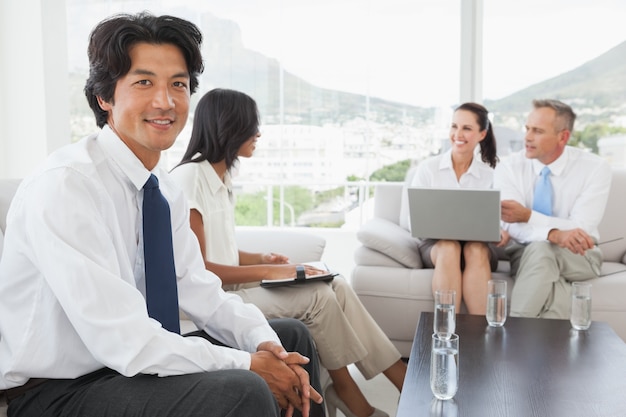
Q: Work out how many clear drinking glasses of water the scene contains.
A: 4